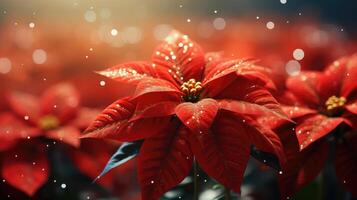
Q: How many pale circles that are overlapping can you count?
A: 2